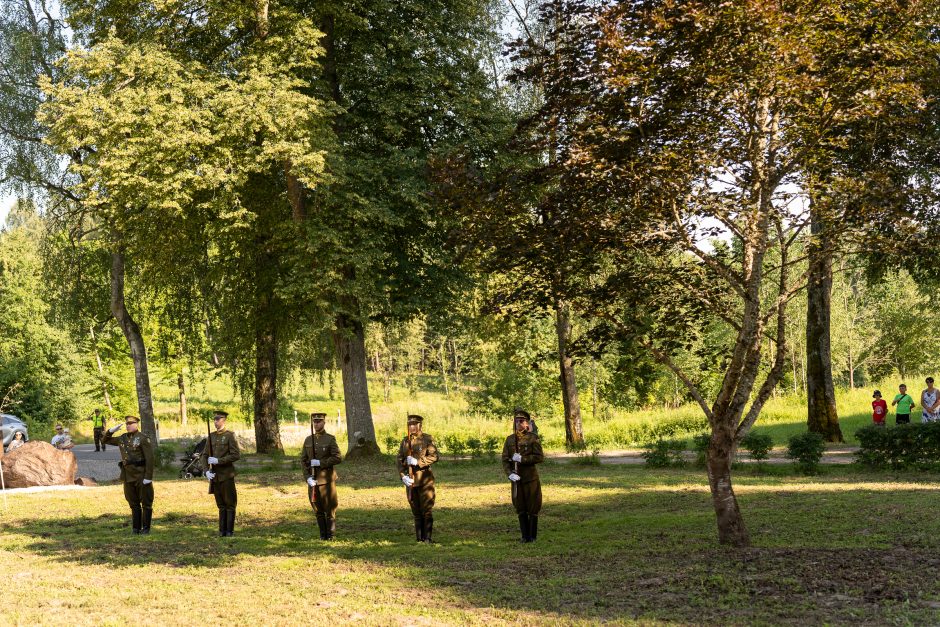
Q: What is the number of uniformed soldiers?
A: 5